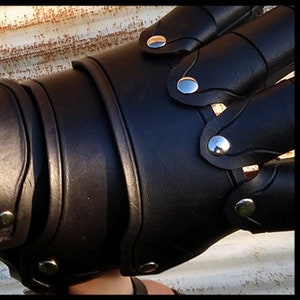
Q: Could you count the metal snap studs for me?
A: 7